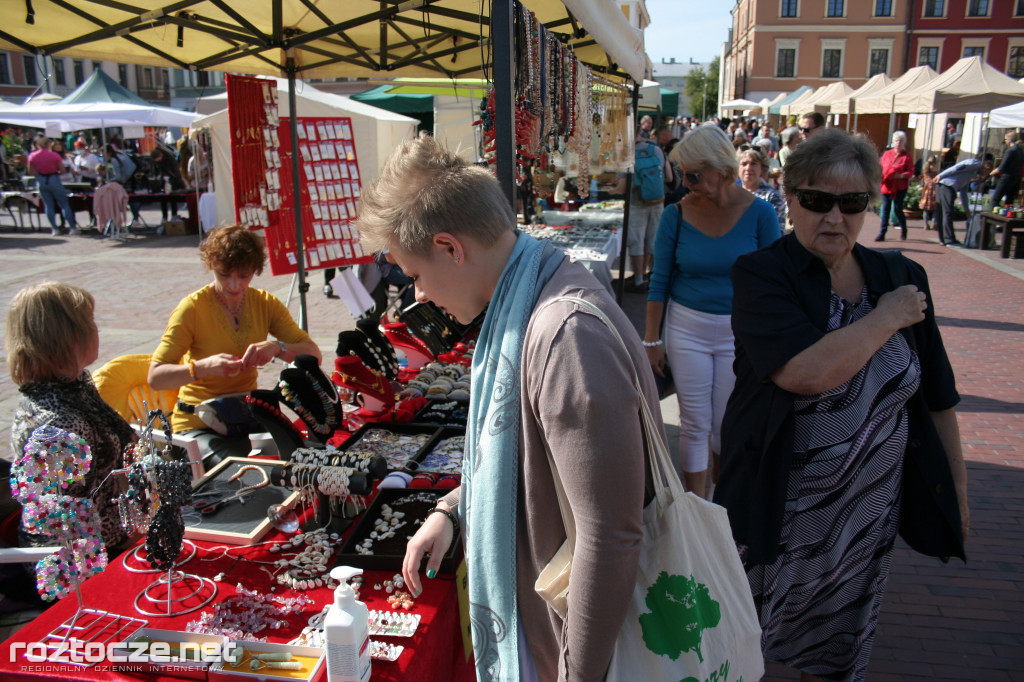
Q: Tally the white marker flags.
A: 0